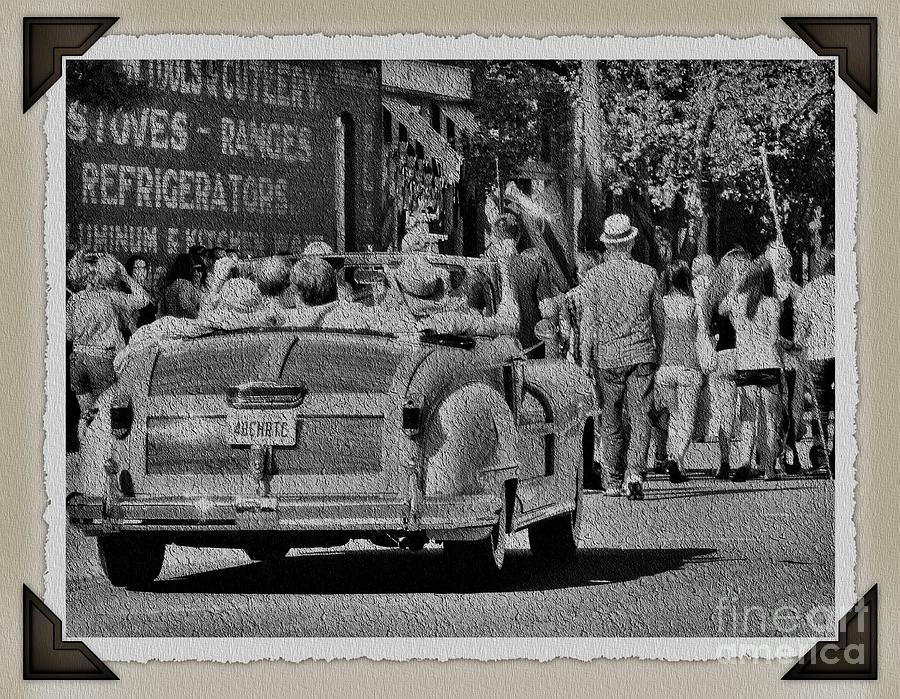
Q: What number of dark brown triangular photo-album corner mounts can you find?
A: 4